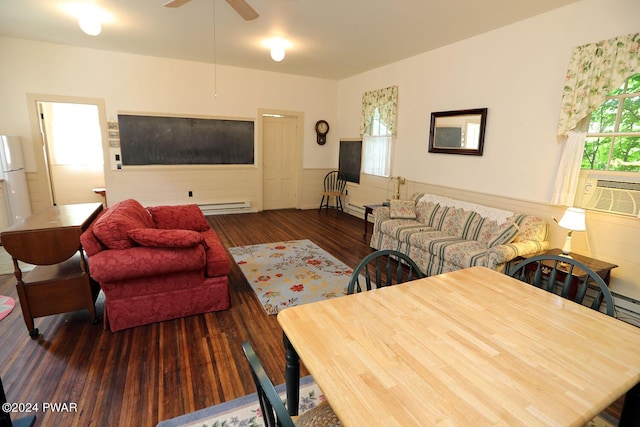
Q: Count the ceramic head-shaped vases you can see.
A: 0